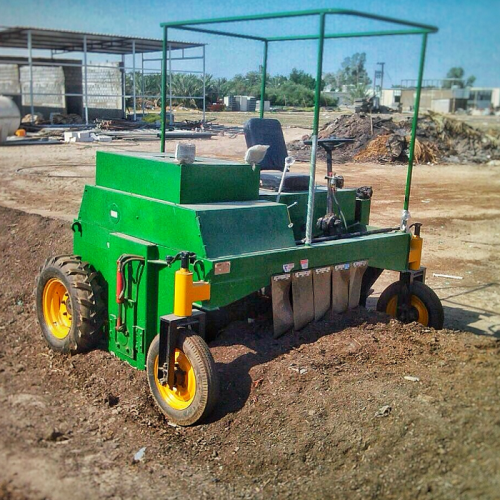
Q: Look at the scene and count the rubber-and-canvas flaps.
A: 5